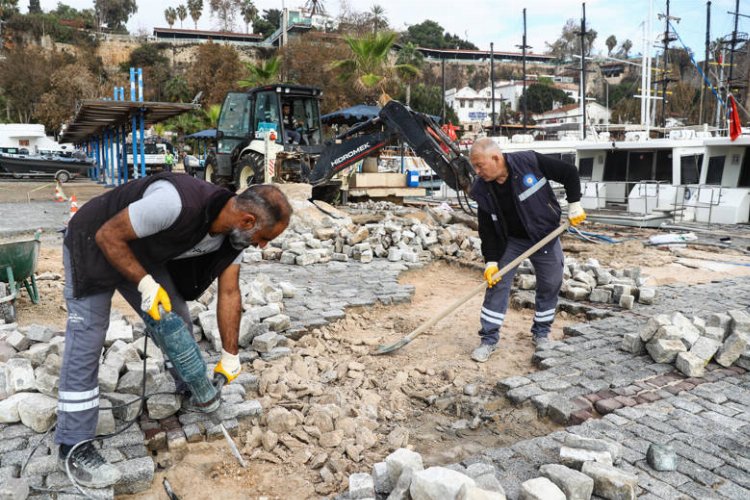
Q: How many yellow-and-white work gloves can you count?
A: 4